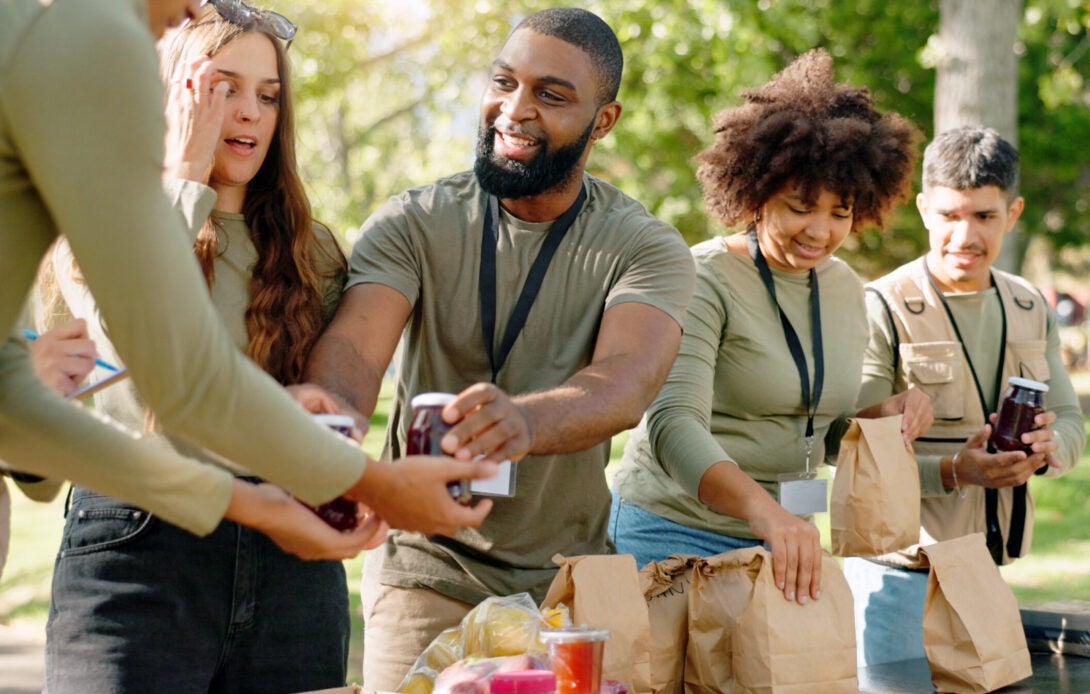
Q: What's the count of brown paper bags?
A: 6